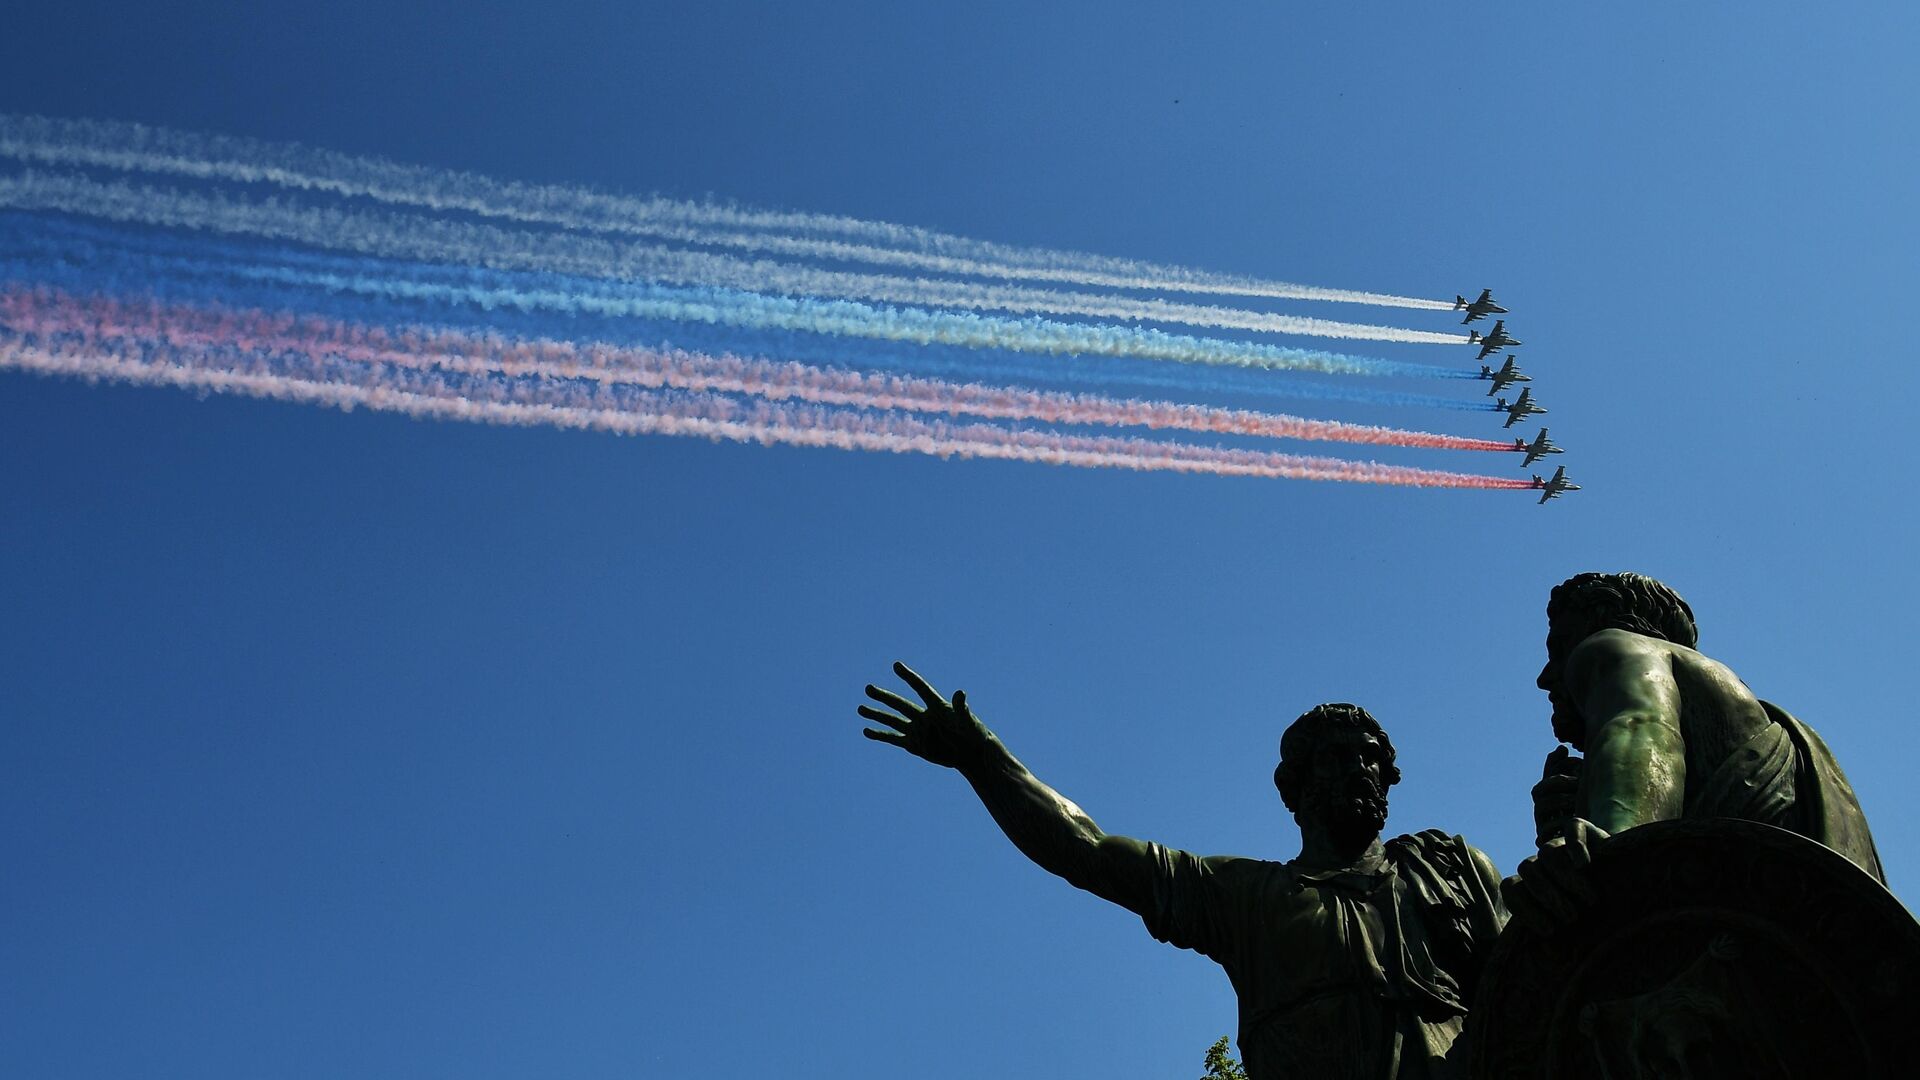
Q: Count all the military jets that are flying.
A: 6